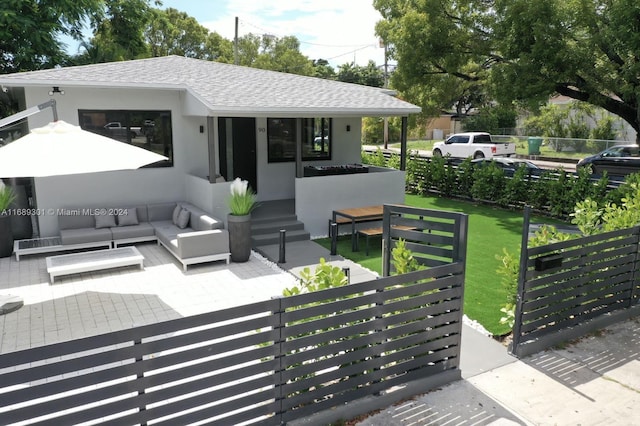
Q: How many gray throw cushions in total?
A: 4